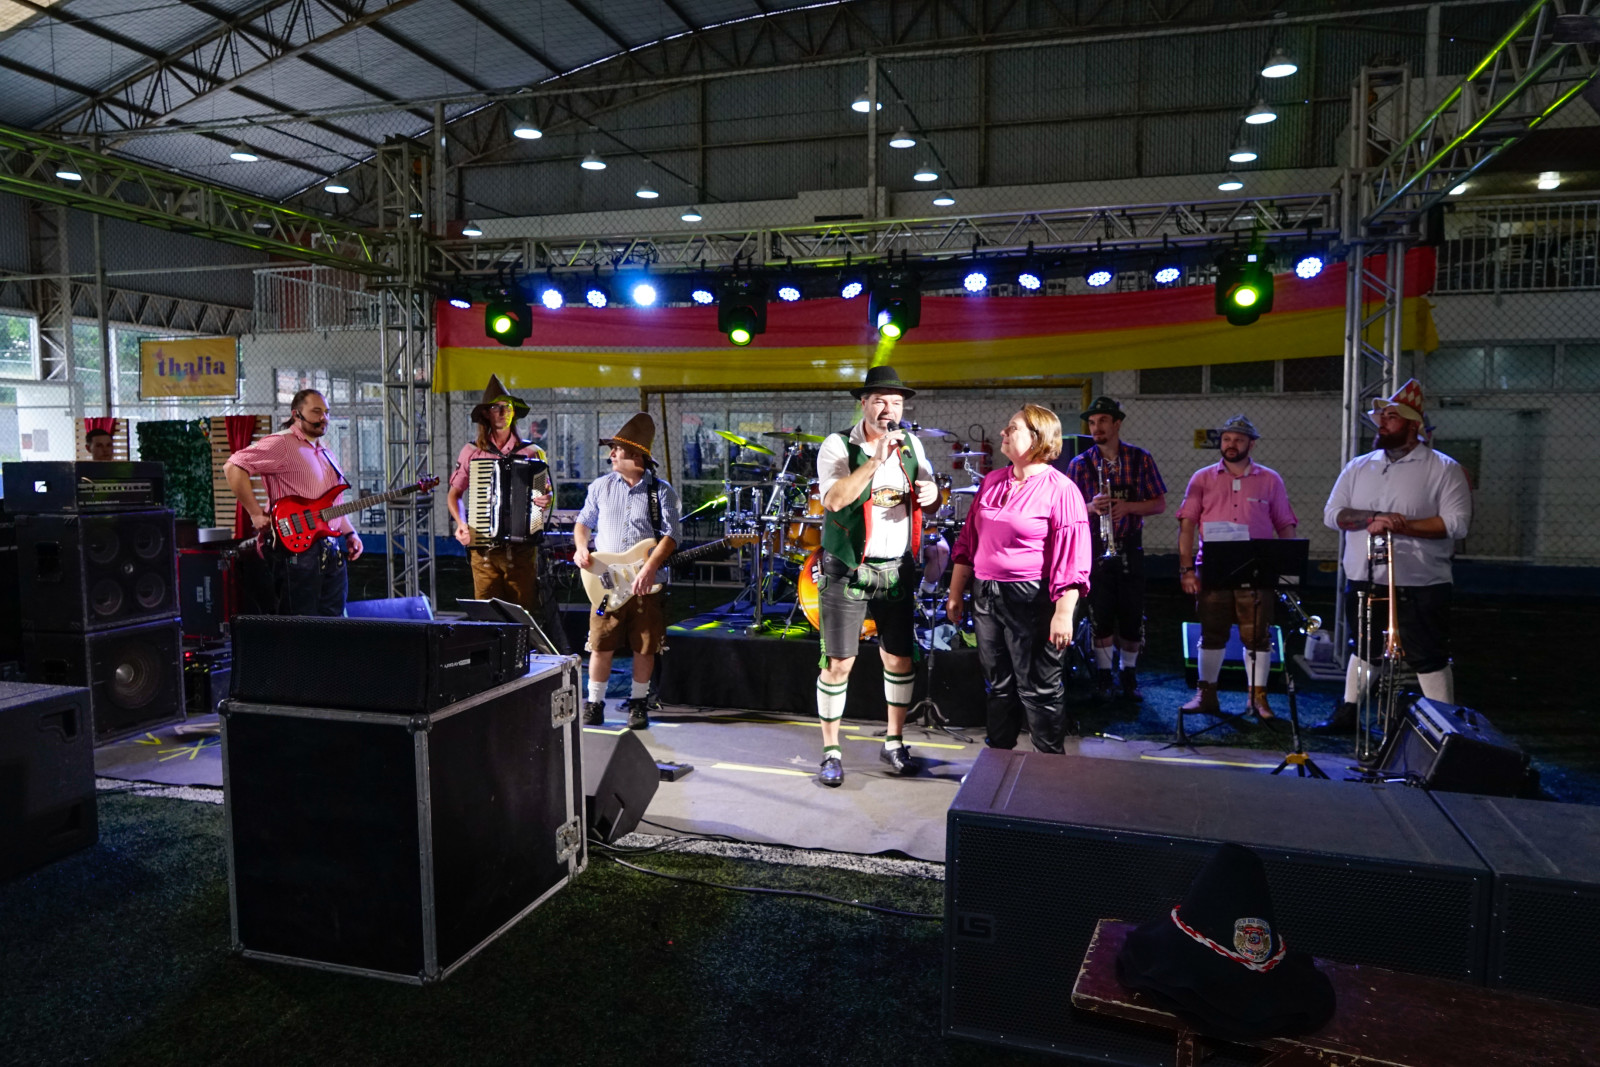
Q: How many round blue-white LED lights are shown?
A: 12